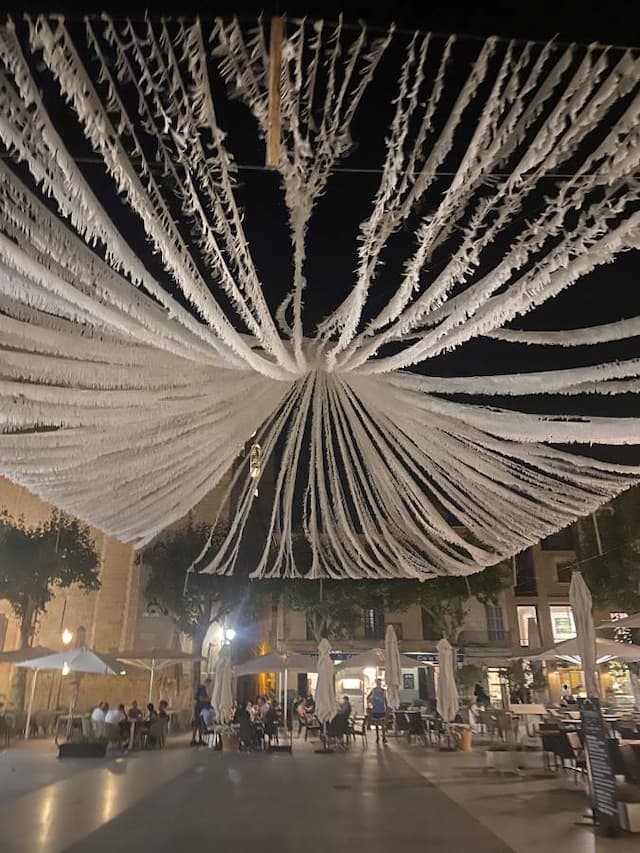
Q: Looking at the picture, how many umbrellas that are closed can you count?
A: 5